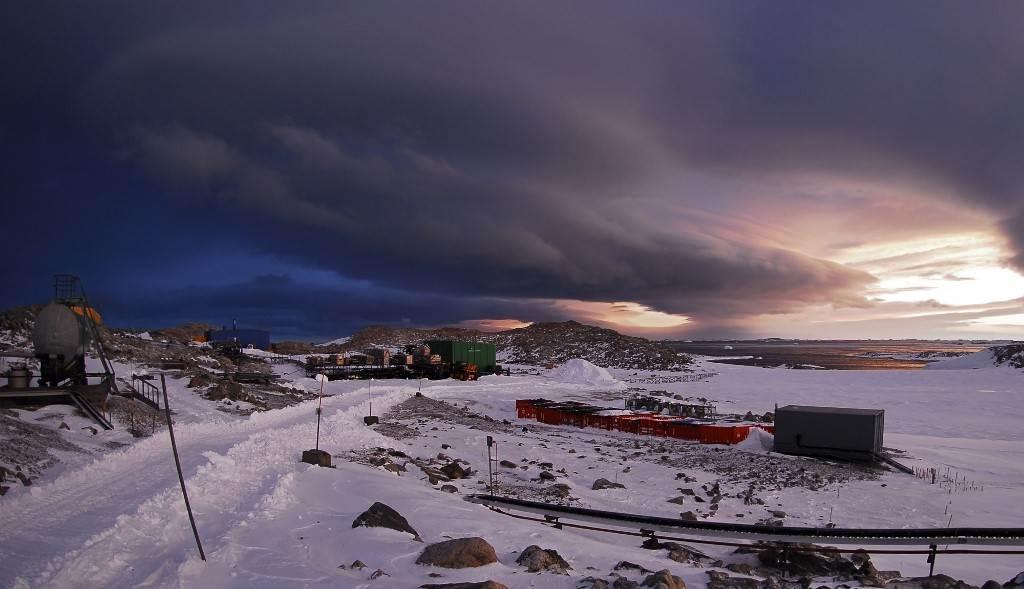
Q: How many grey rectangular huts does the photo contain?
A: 1